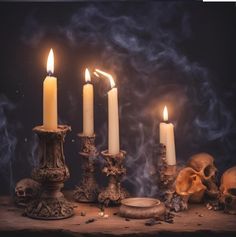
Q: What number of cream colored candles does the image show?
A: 4